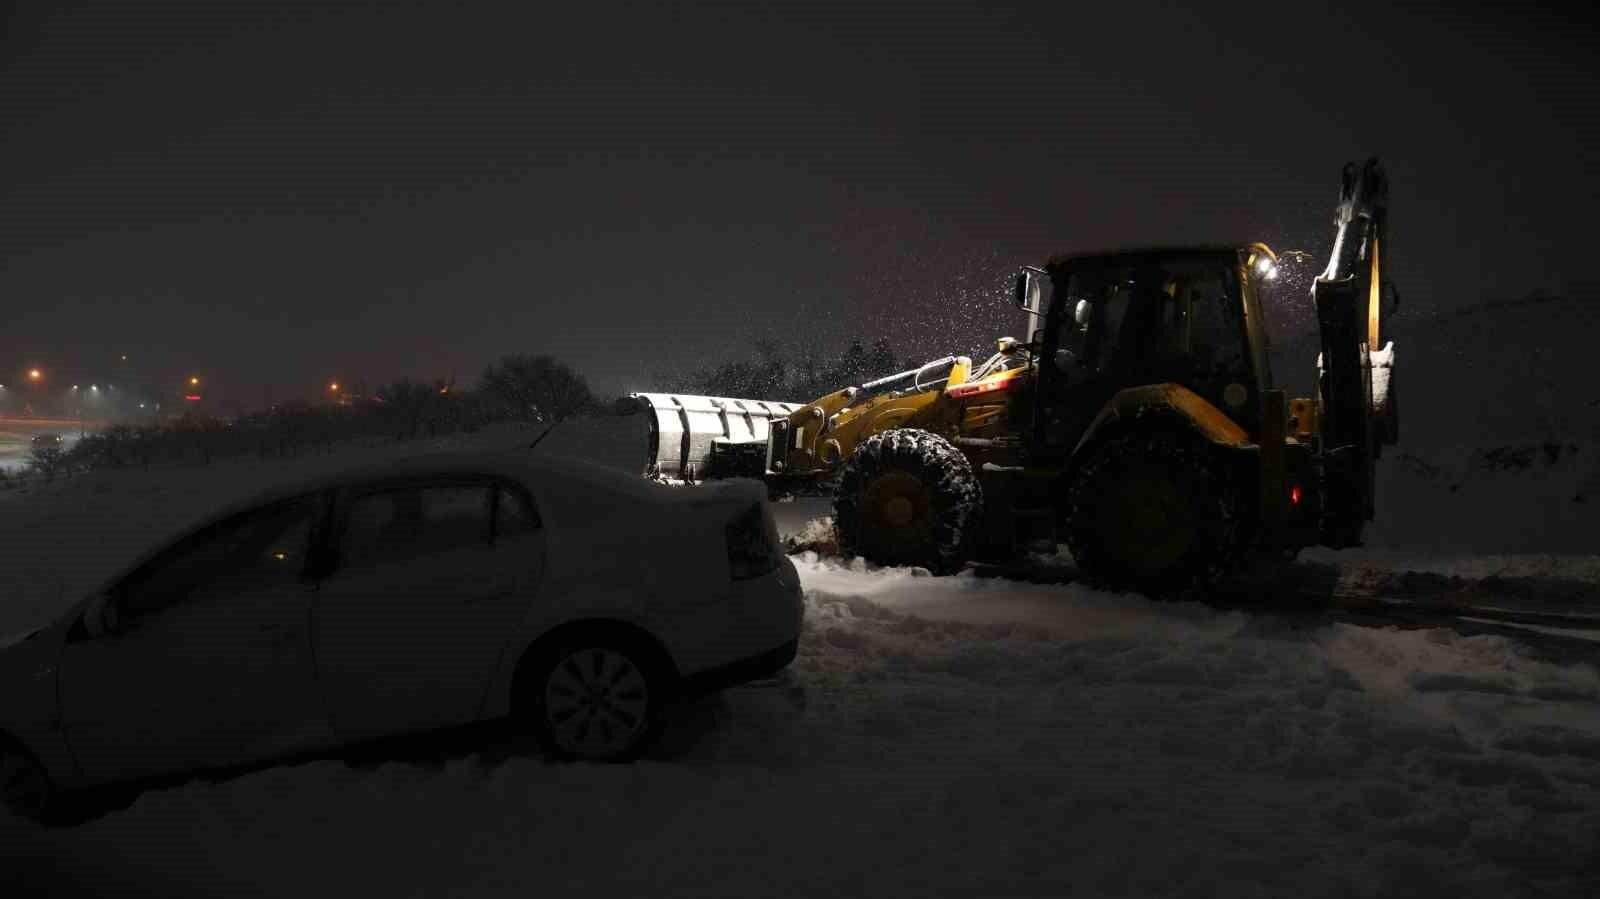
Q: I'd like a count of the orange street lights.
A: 3